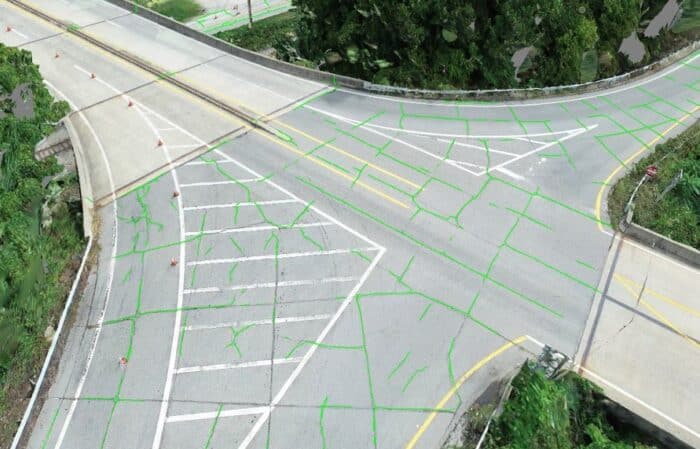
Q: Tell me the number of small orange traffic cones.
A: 8